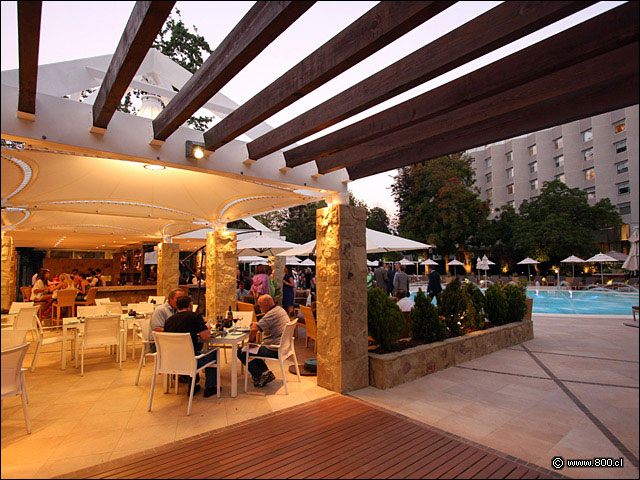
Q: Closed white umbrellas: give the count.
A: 3